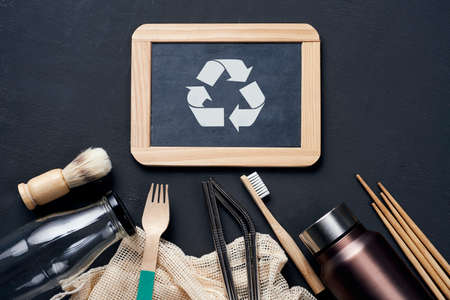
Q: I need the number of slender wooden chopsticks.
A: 4